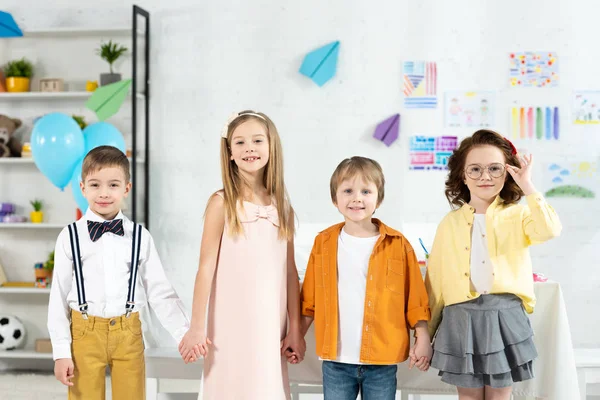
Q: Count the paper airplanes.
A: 4